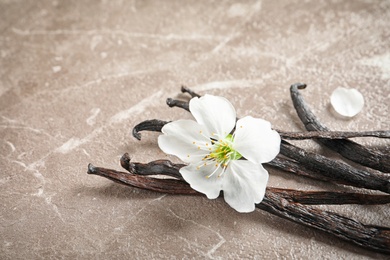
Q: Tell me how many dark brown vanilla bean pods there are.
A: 6